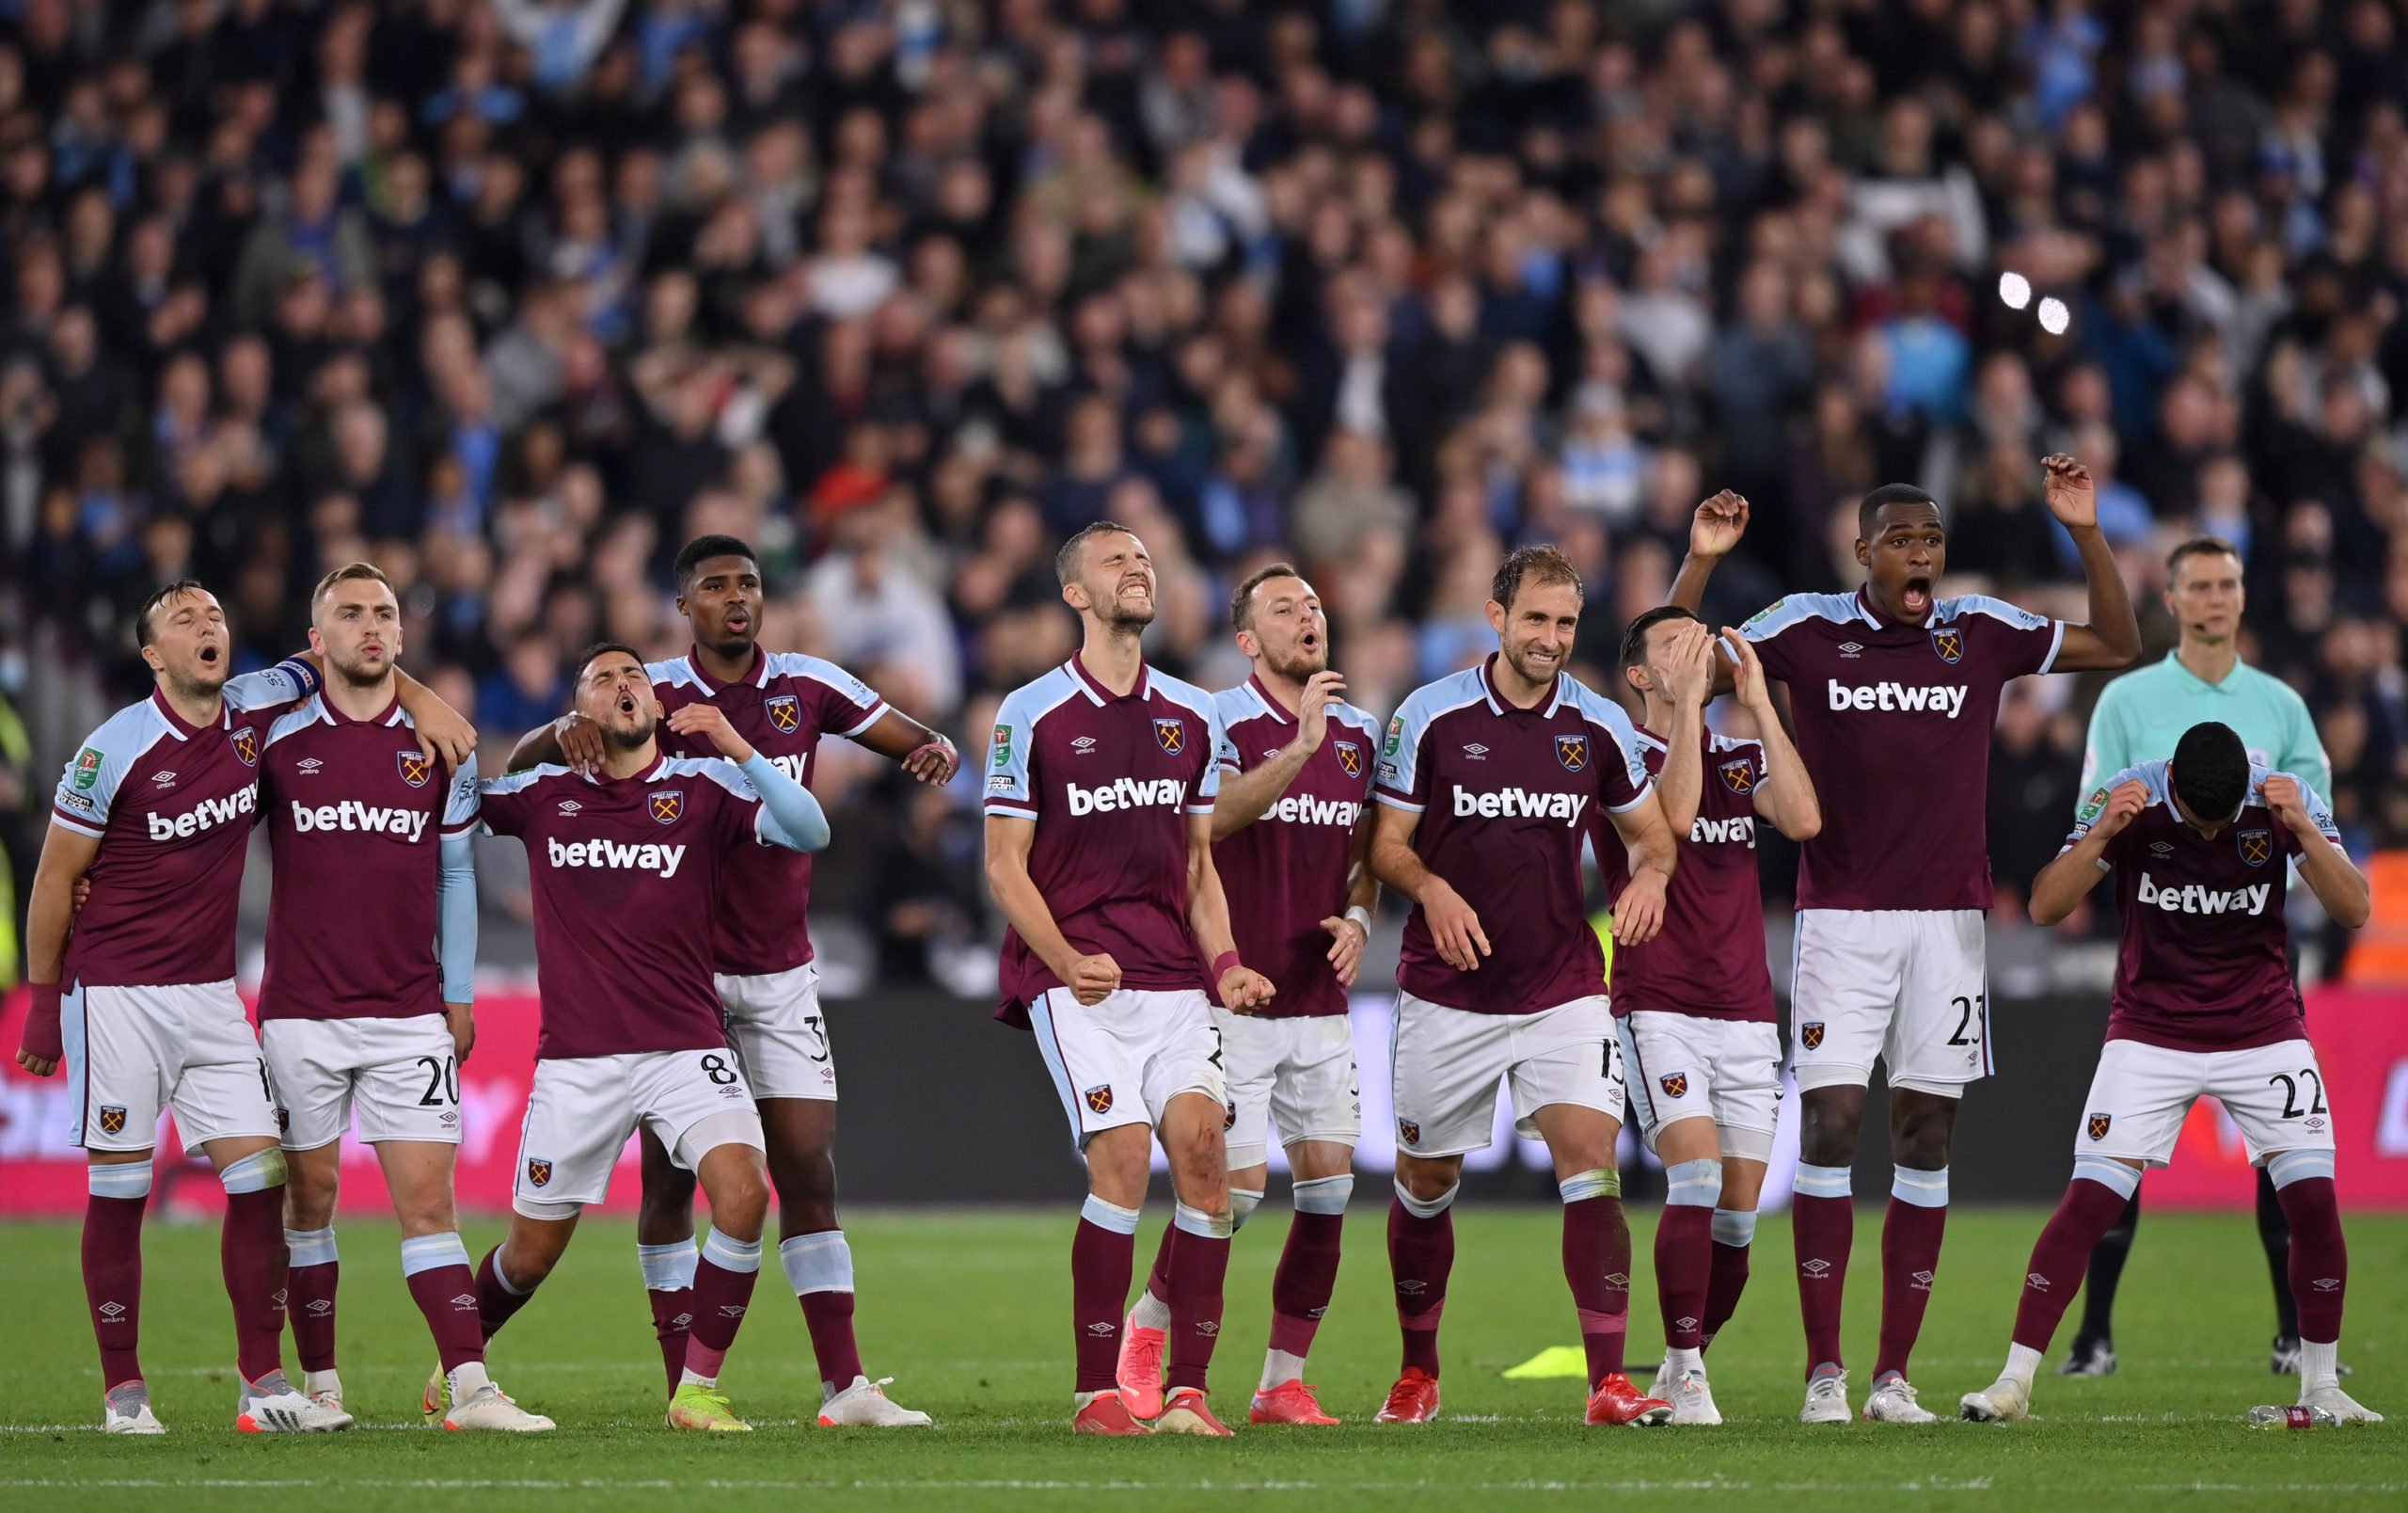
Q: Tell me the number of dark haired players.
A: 6